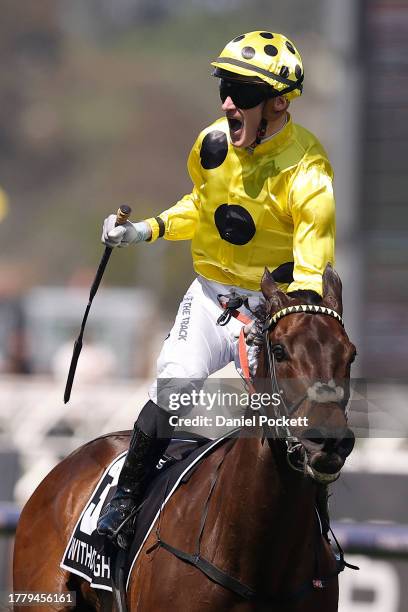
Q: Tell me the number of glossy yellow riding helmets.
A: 1